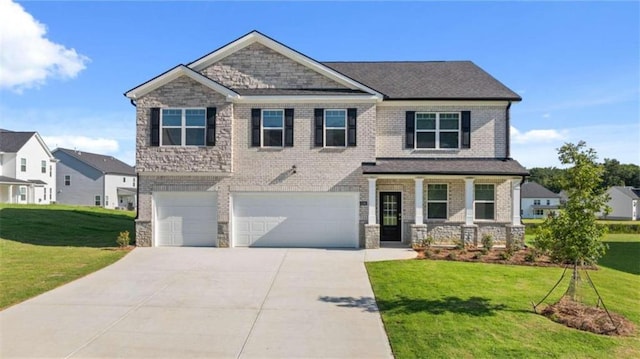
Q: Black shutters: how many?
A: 8